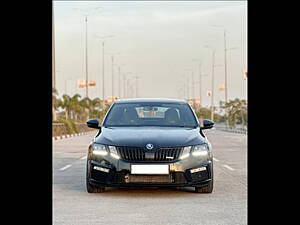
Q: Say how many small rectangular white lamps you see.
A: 2